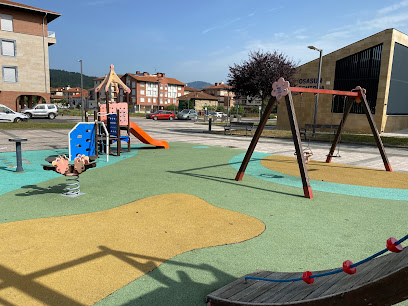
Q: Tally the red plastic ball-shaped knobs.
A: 3